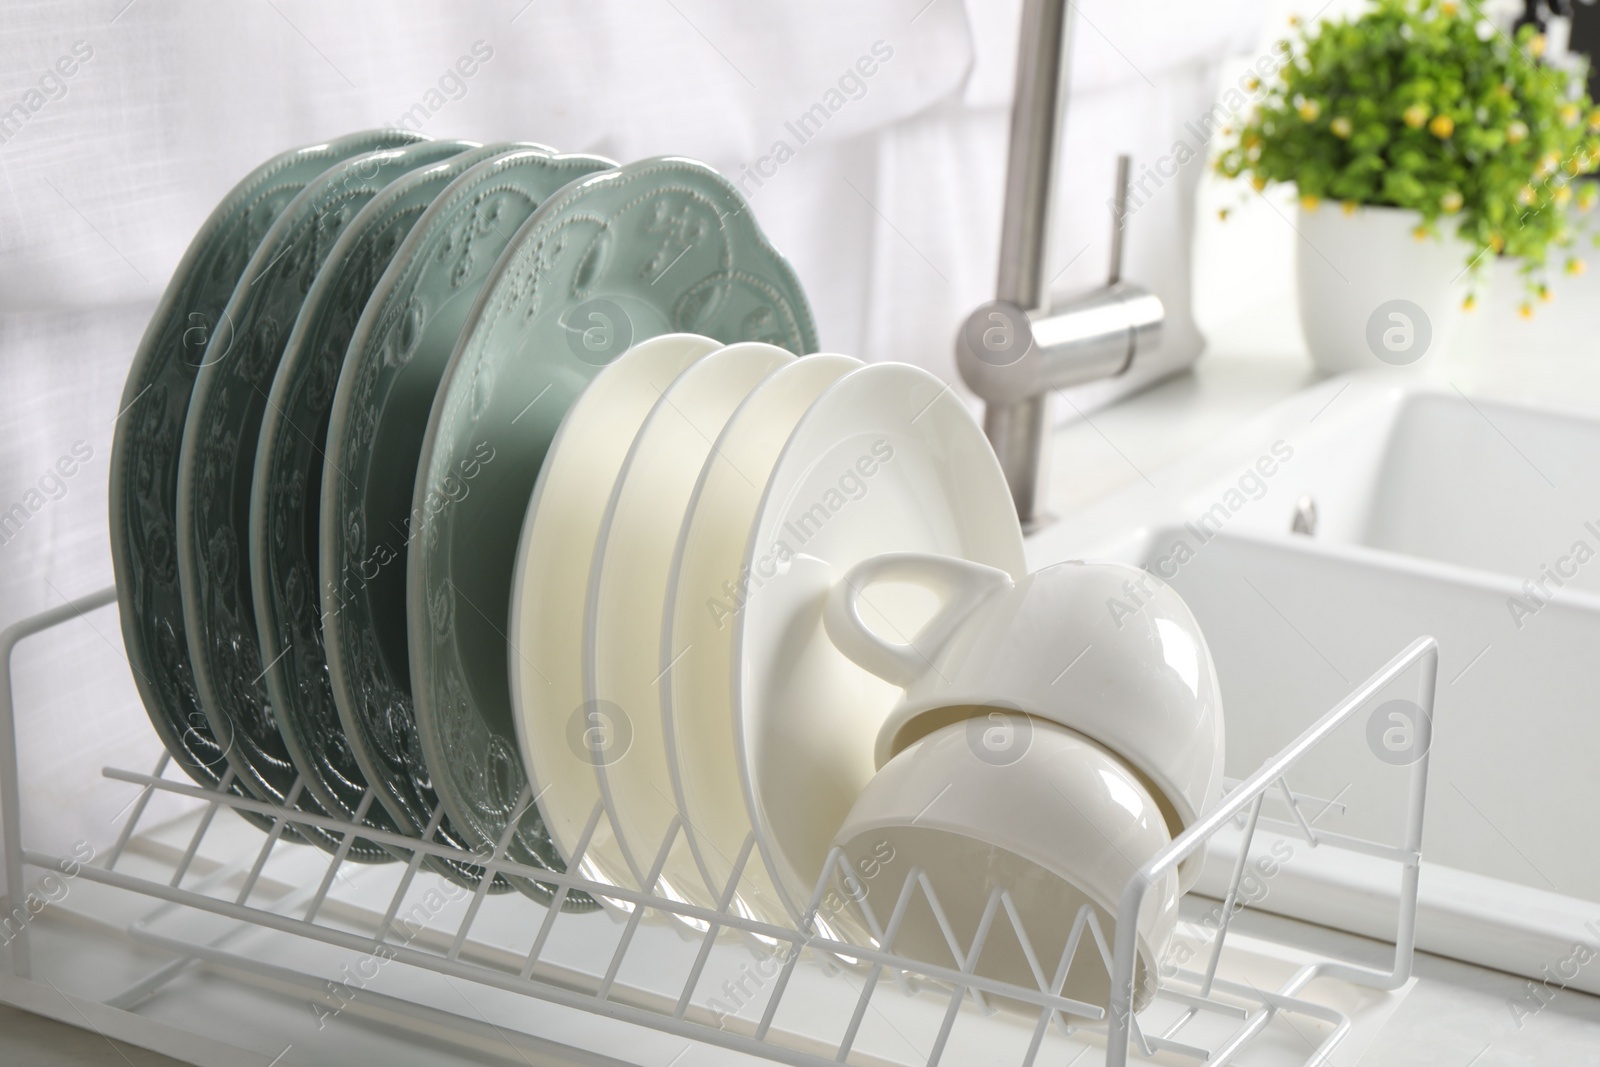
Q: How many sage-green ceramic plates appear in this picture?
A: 5